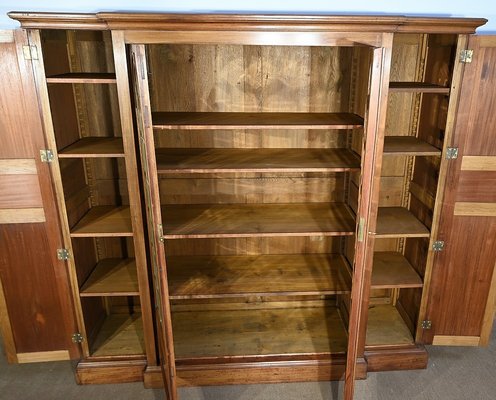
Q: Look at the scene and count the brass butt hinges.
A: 8